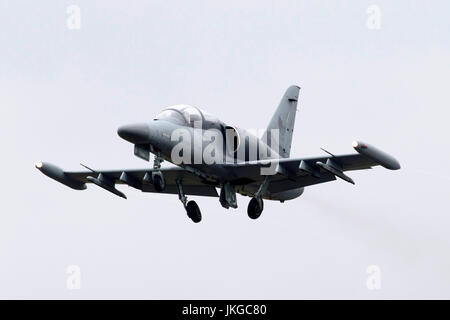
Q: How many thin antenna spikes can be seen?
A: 2